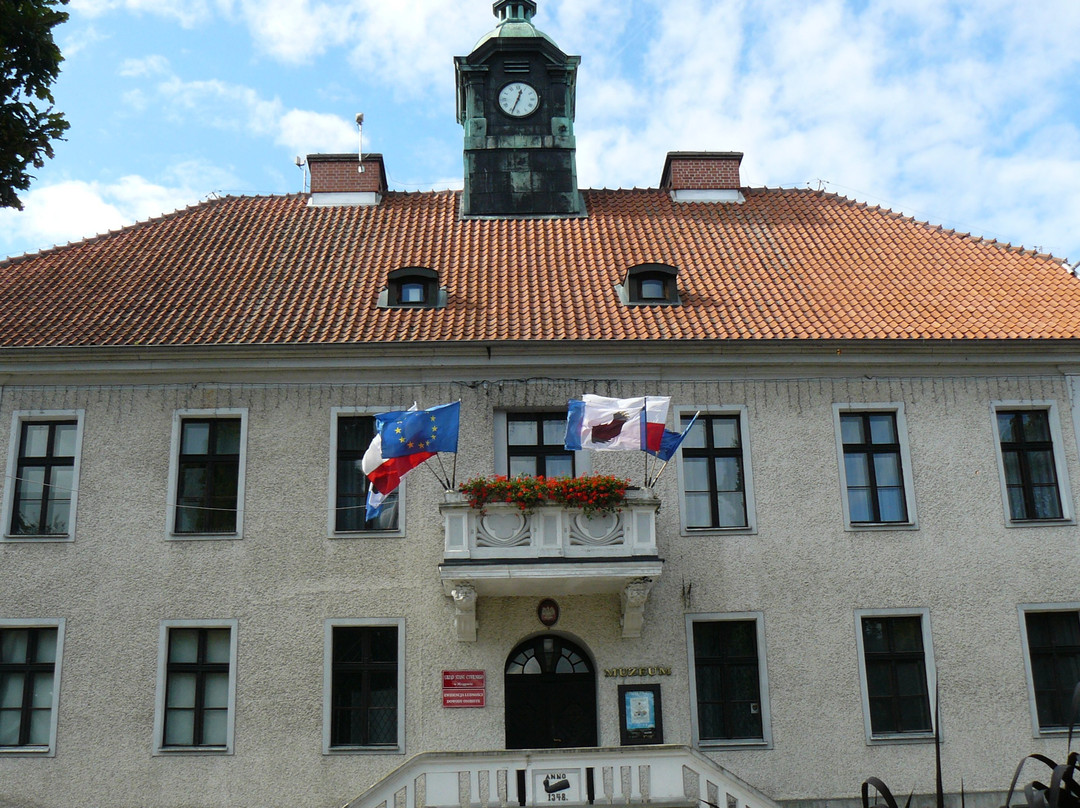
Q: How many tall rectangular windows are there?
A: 13